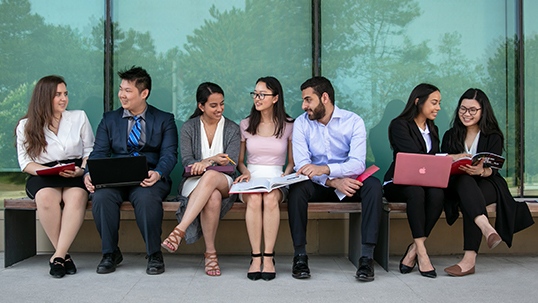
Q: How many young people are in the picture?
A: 7